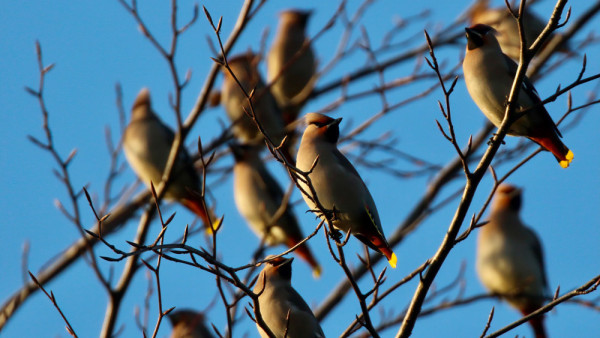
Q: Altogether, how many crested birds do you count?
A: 10